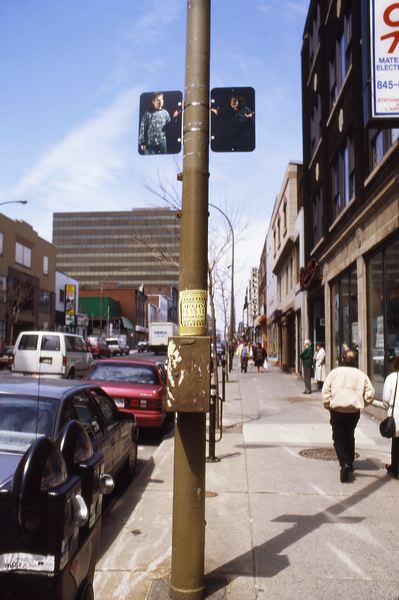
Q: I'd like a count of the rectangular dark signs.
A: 2